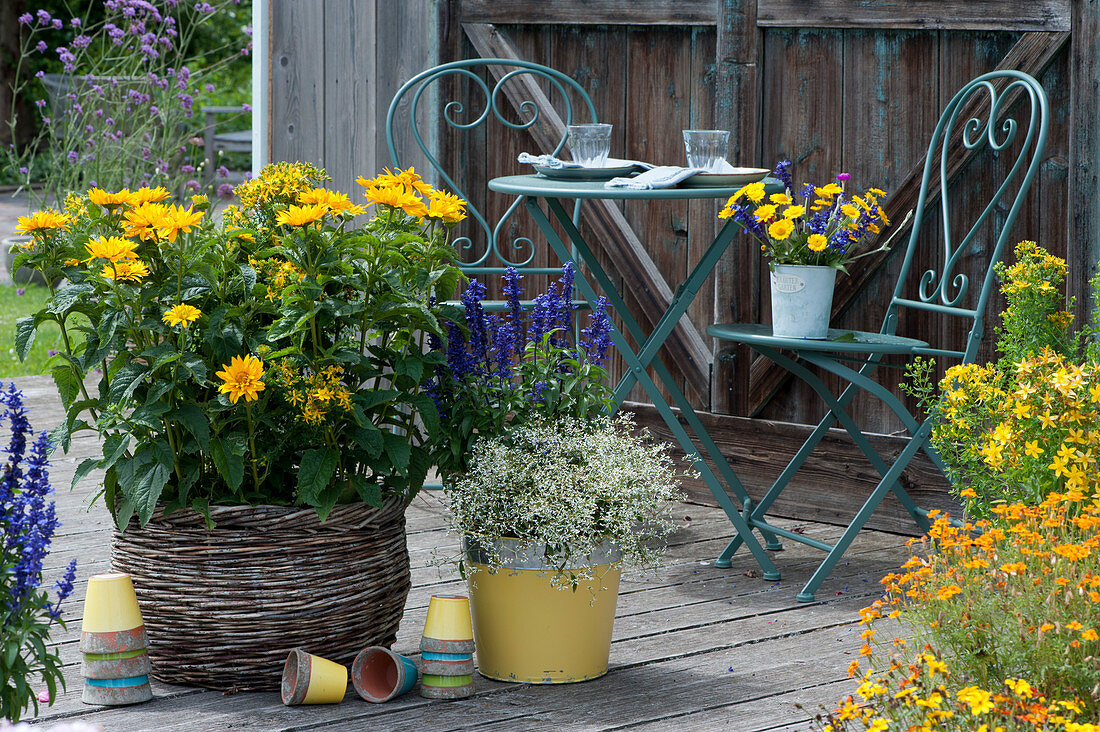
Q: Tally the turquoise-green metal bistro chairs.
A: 2